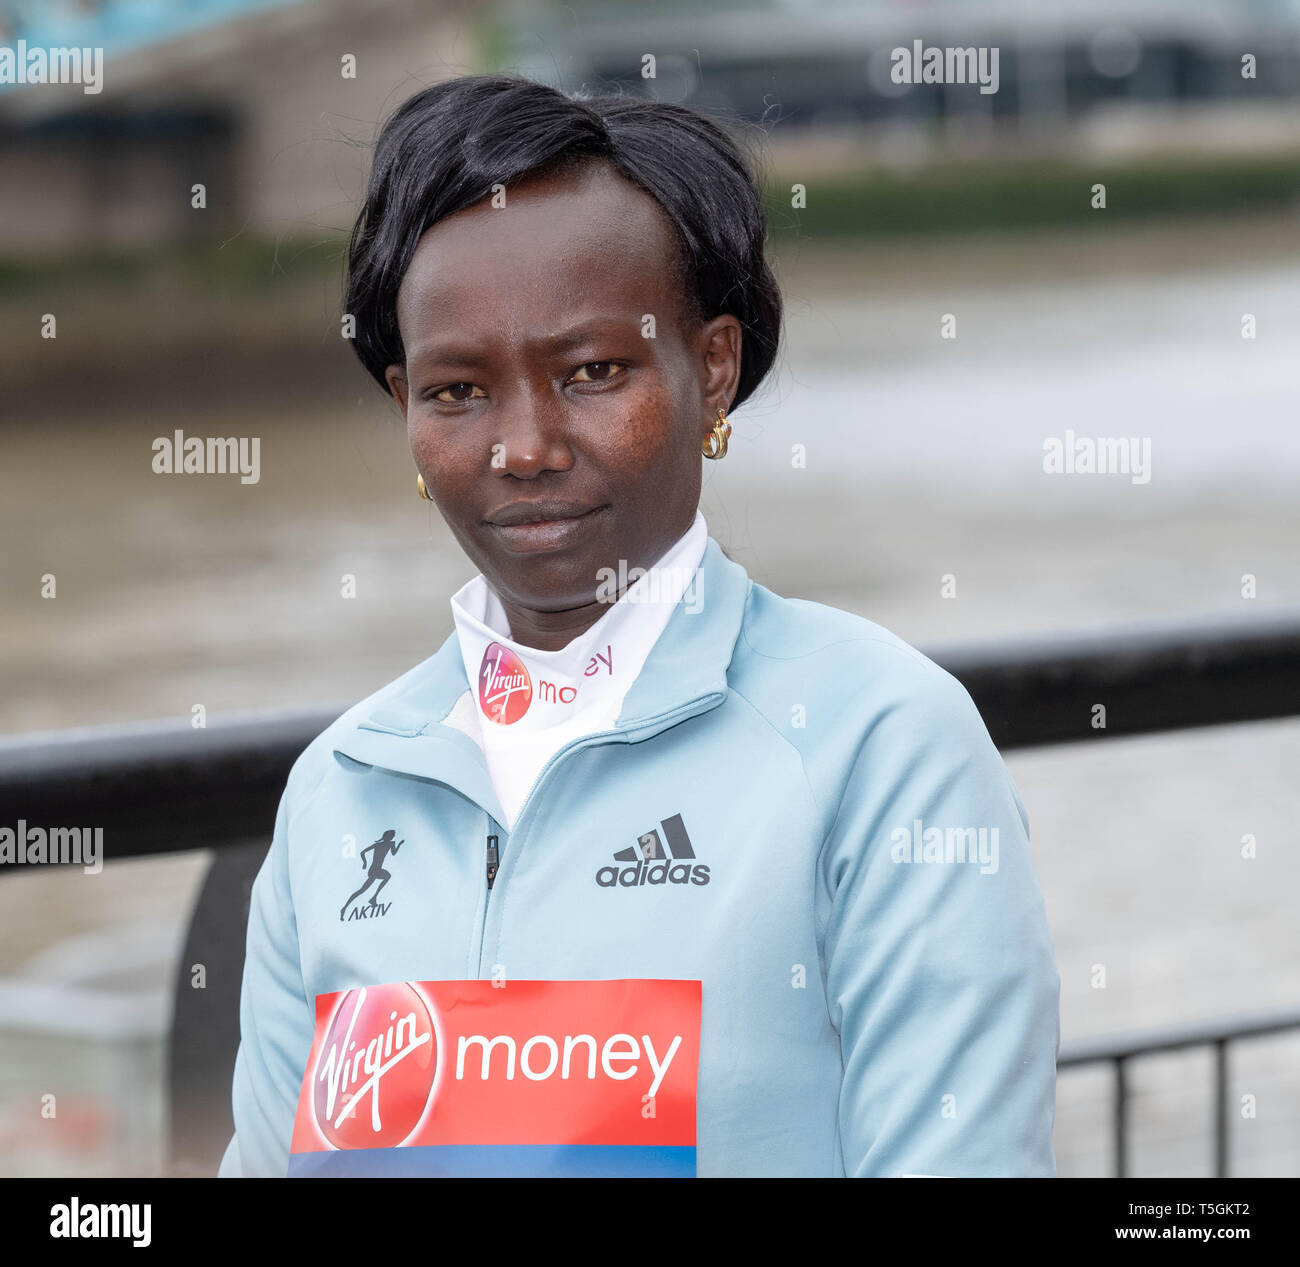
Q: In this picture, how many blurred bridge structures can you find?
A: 1